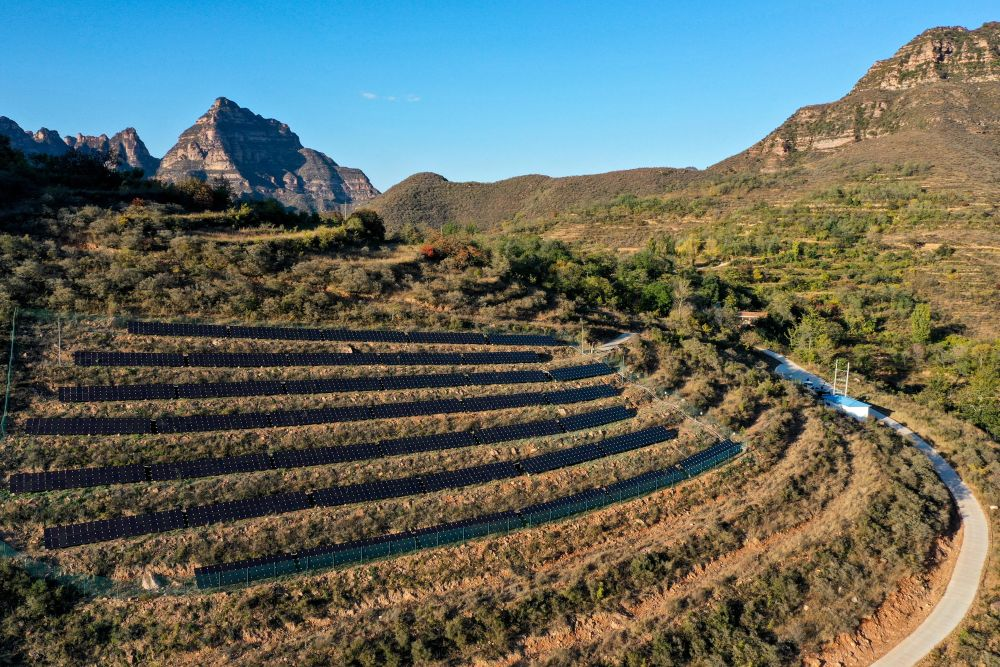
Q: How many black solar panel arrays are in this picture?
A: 7